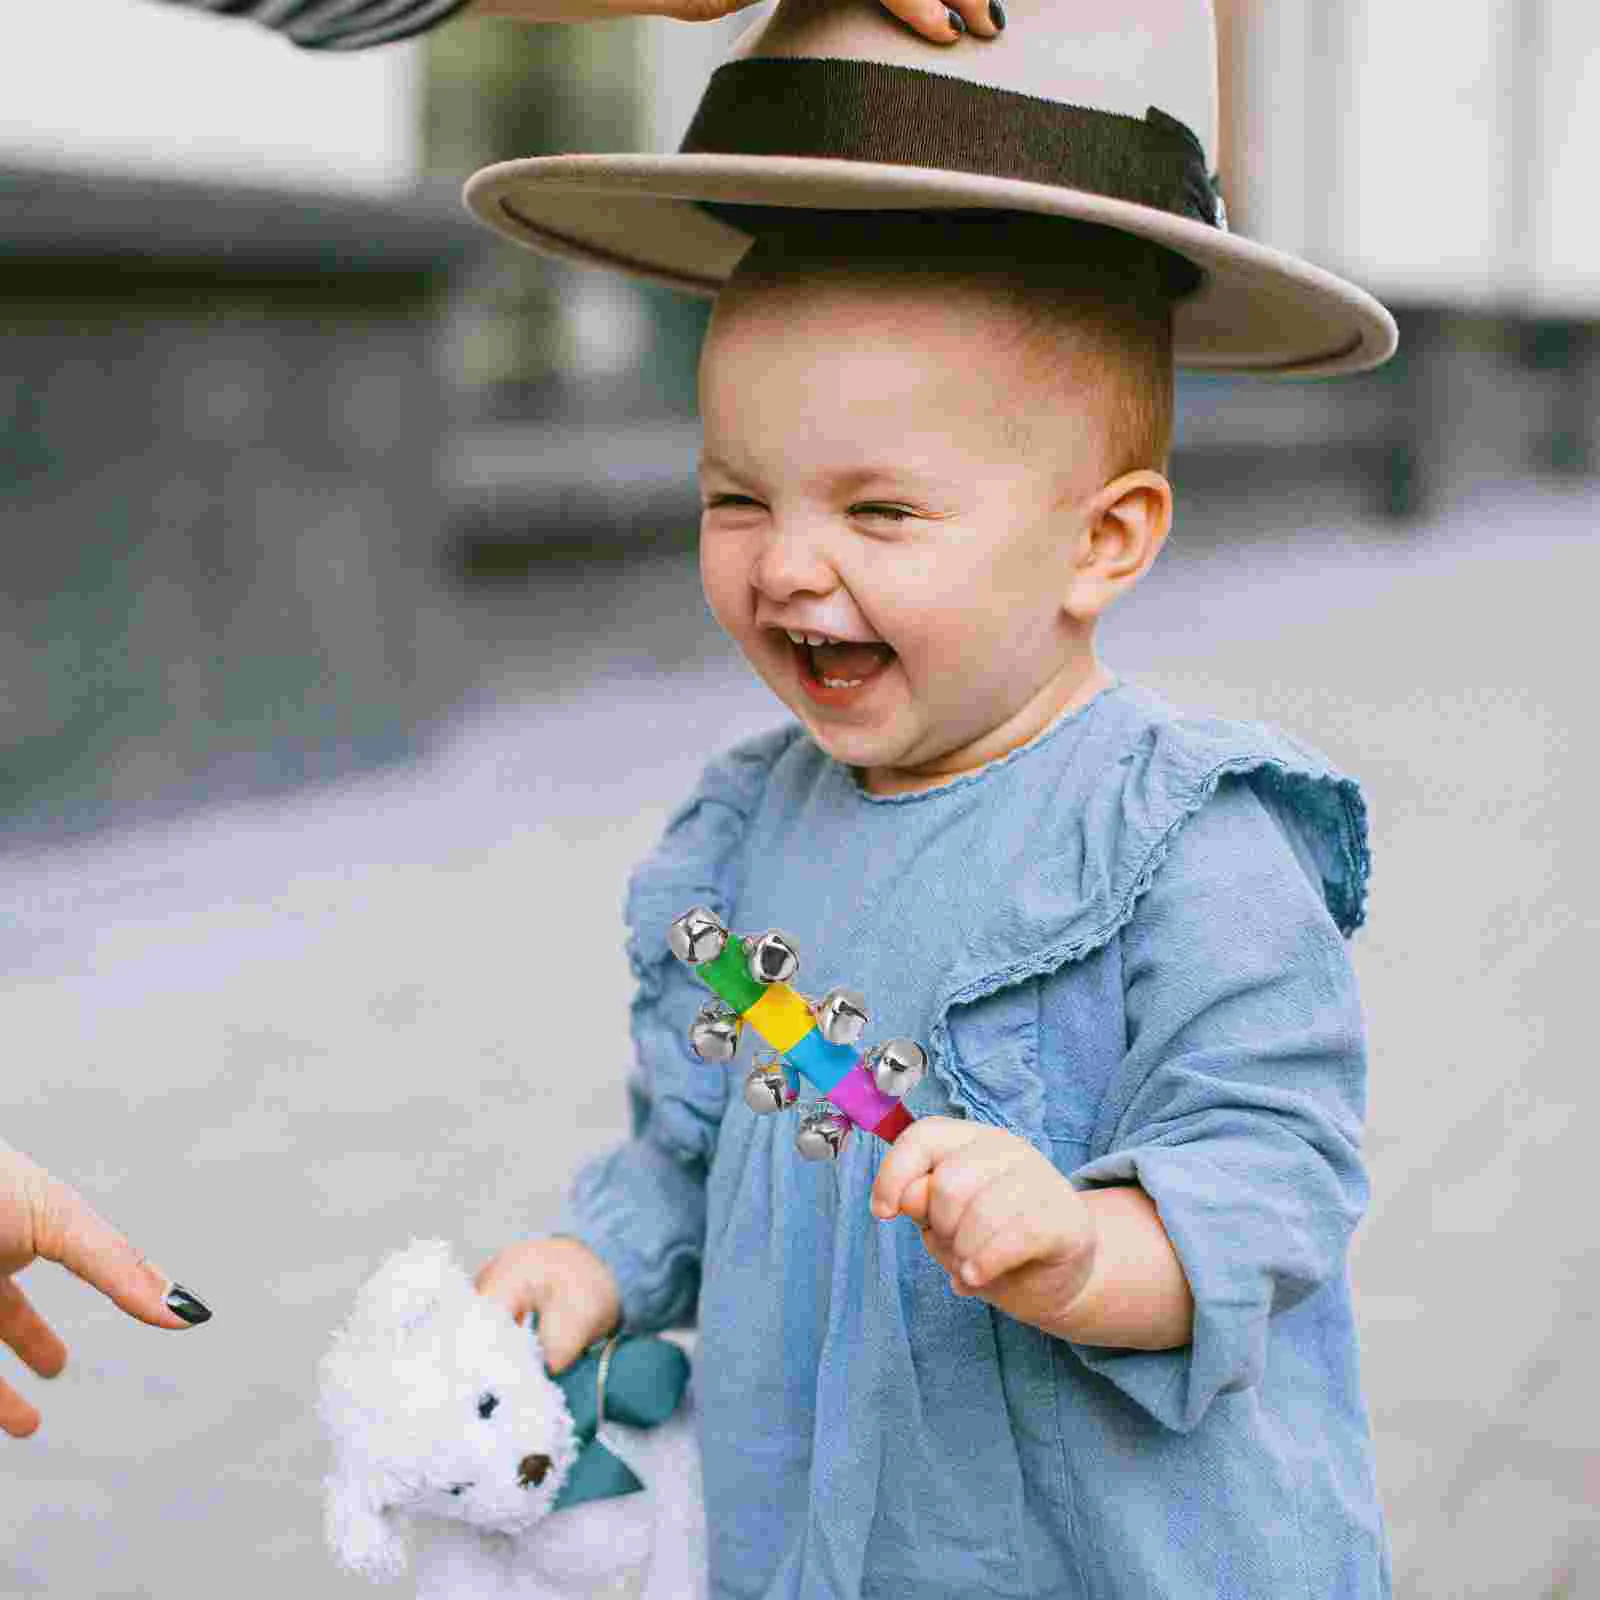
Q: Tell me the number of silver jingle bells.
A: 7